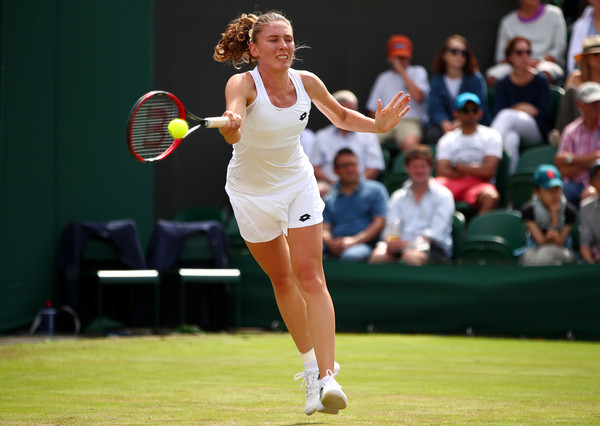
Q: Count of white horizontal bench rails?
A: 2